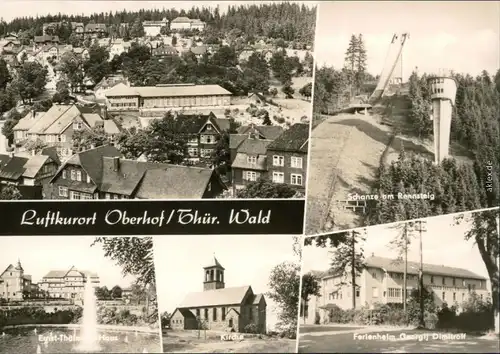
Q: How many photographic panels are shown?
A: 5